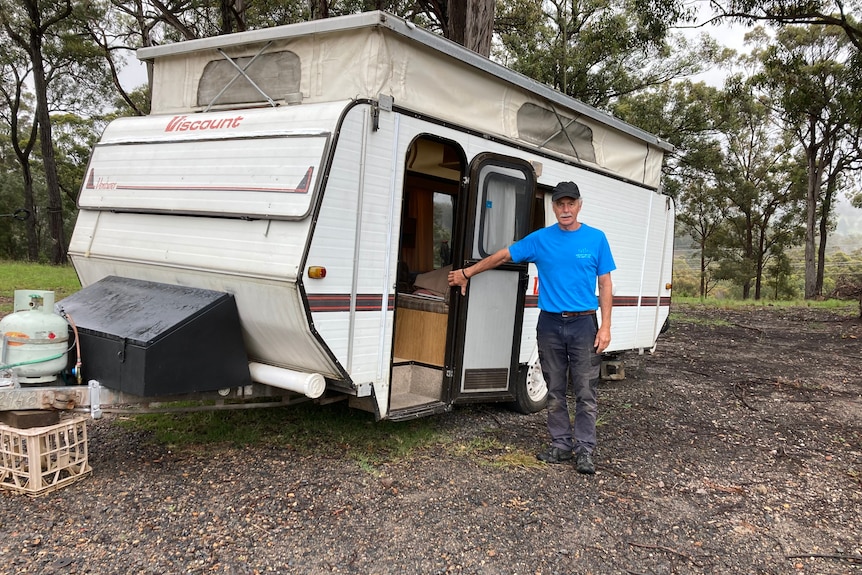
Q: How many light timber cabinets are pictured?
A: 1